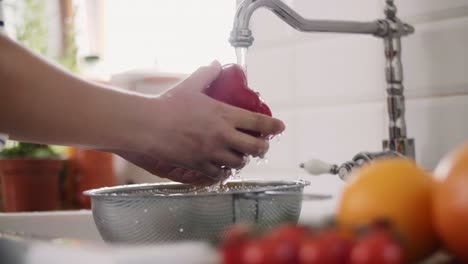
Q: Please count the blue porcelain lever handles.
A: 0